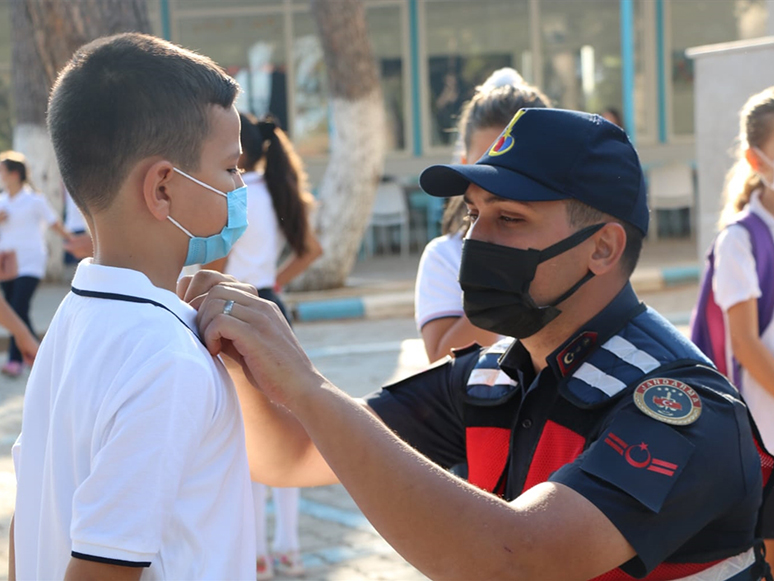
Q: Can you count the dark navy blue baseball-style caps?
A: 1